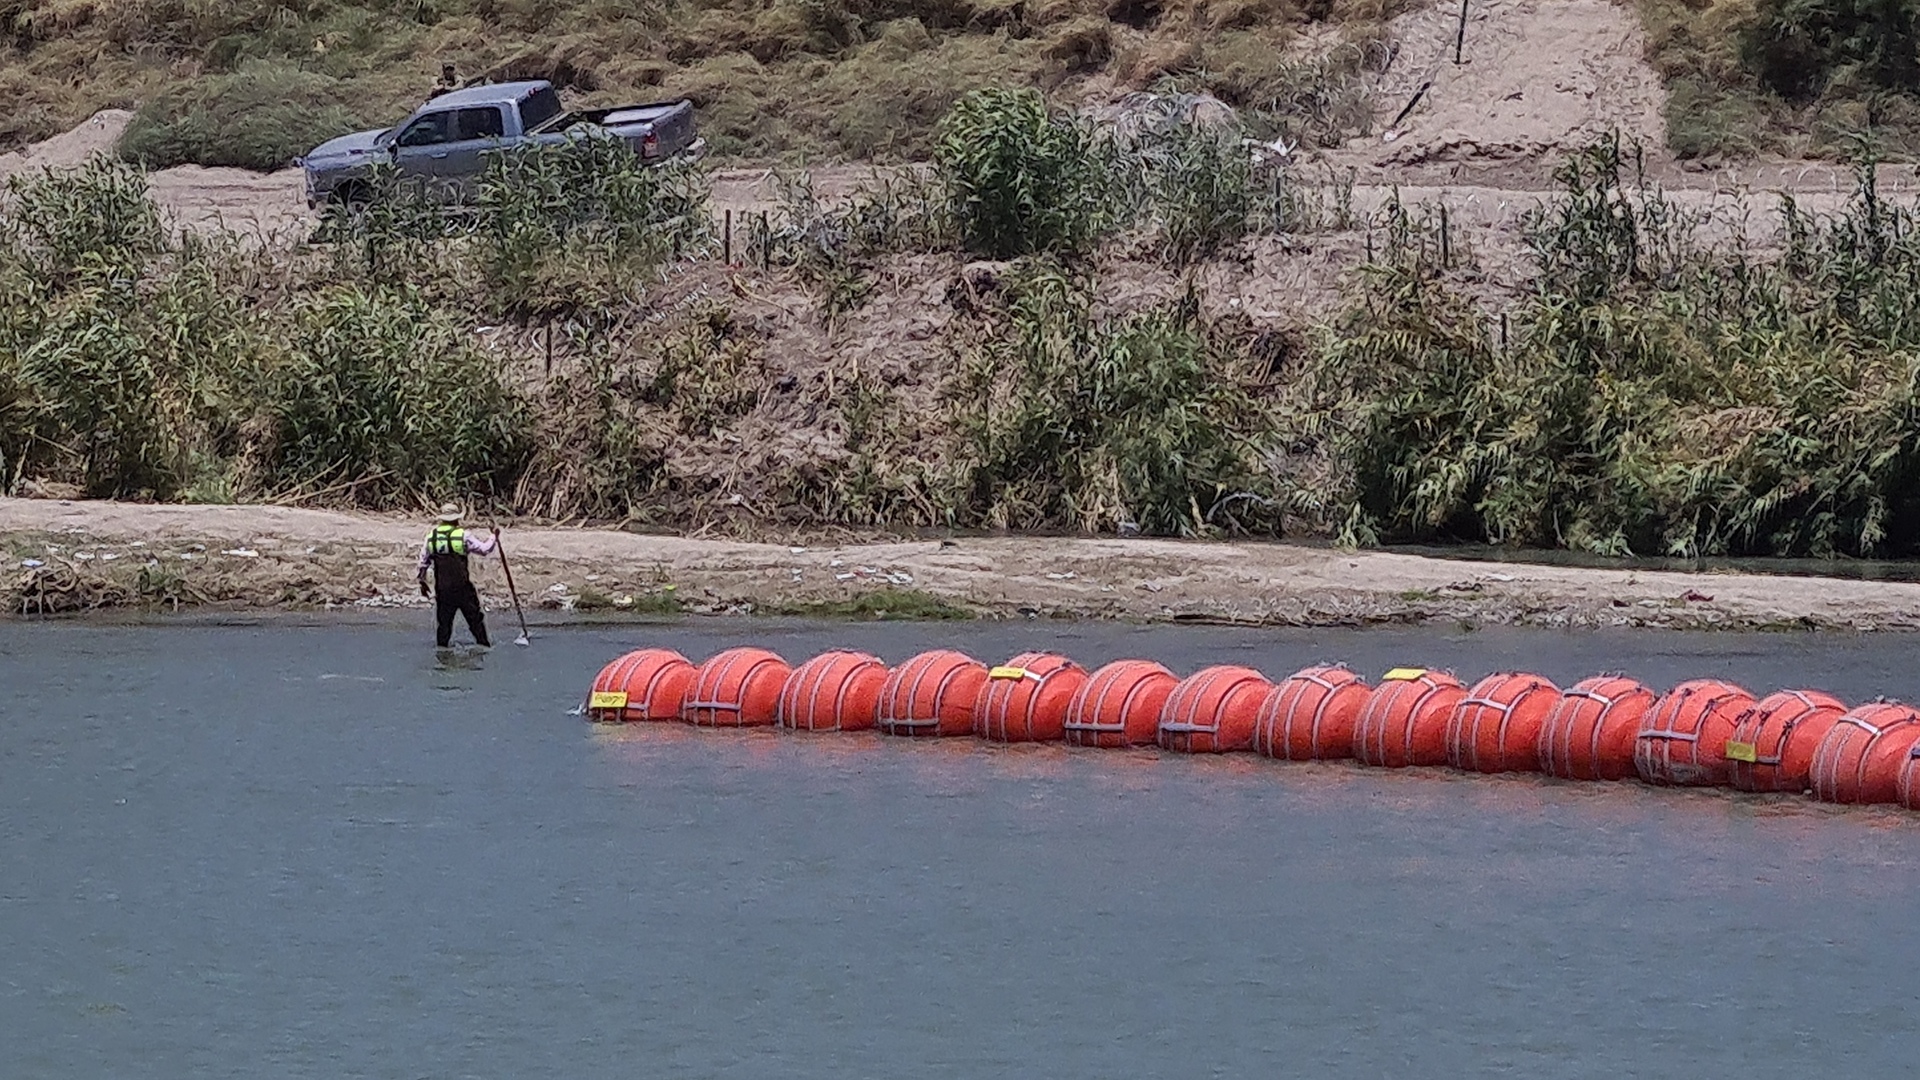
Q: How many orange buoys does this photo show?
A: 15